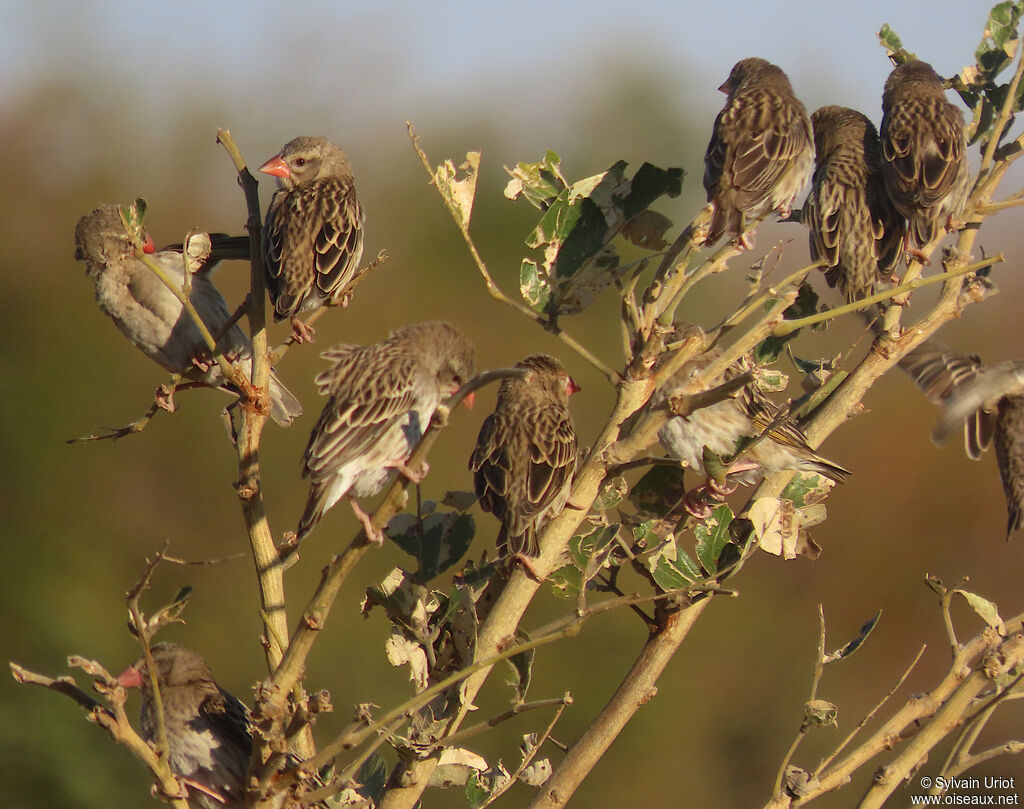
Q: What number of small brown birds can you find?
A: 10